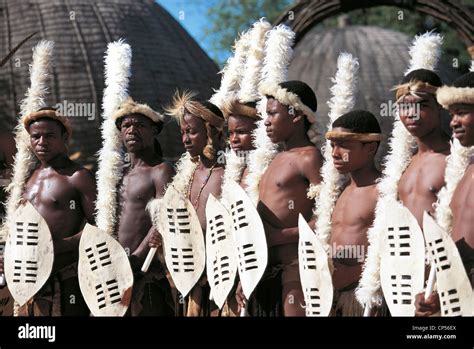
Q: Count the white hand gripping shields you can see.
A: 8